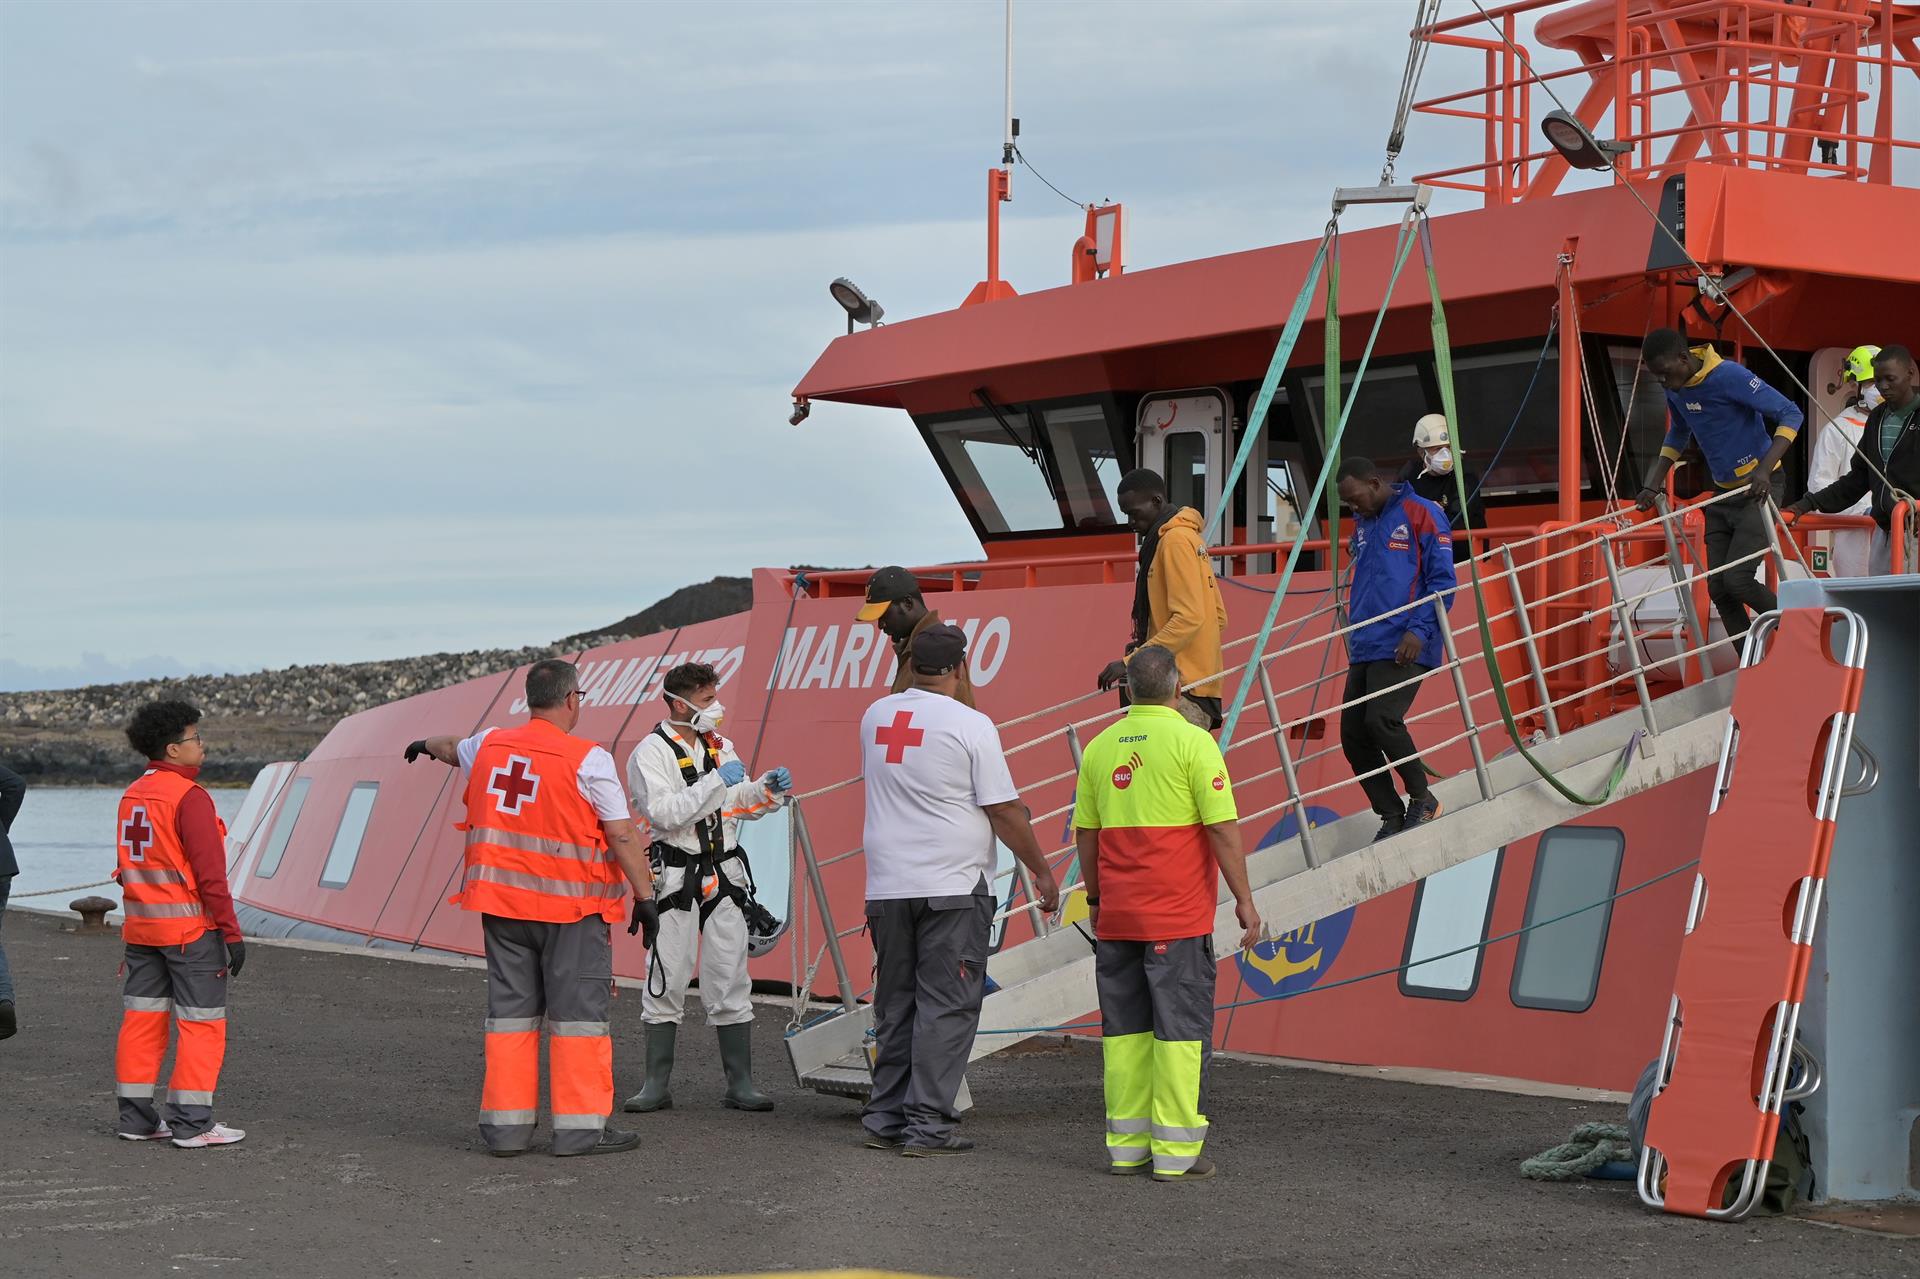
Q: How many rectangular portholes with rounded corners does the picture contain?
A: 6